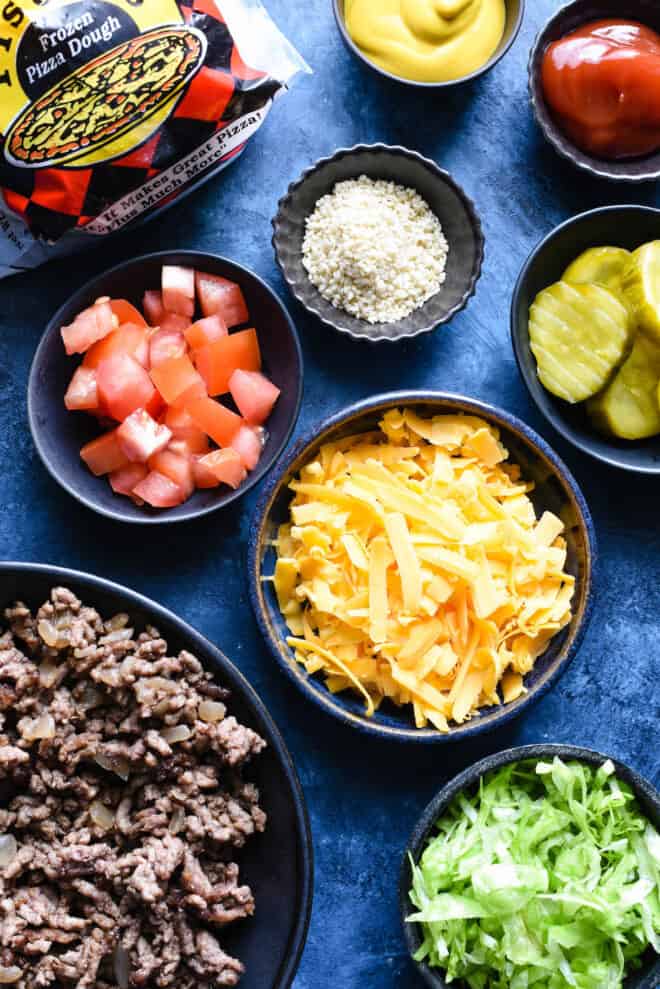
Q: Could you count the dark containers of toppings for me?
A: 8